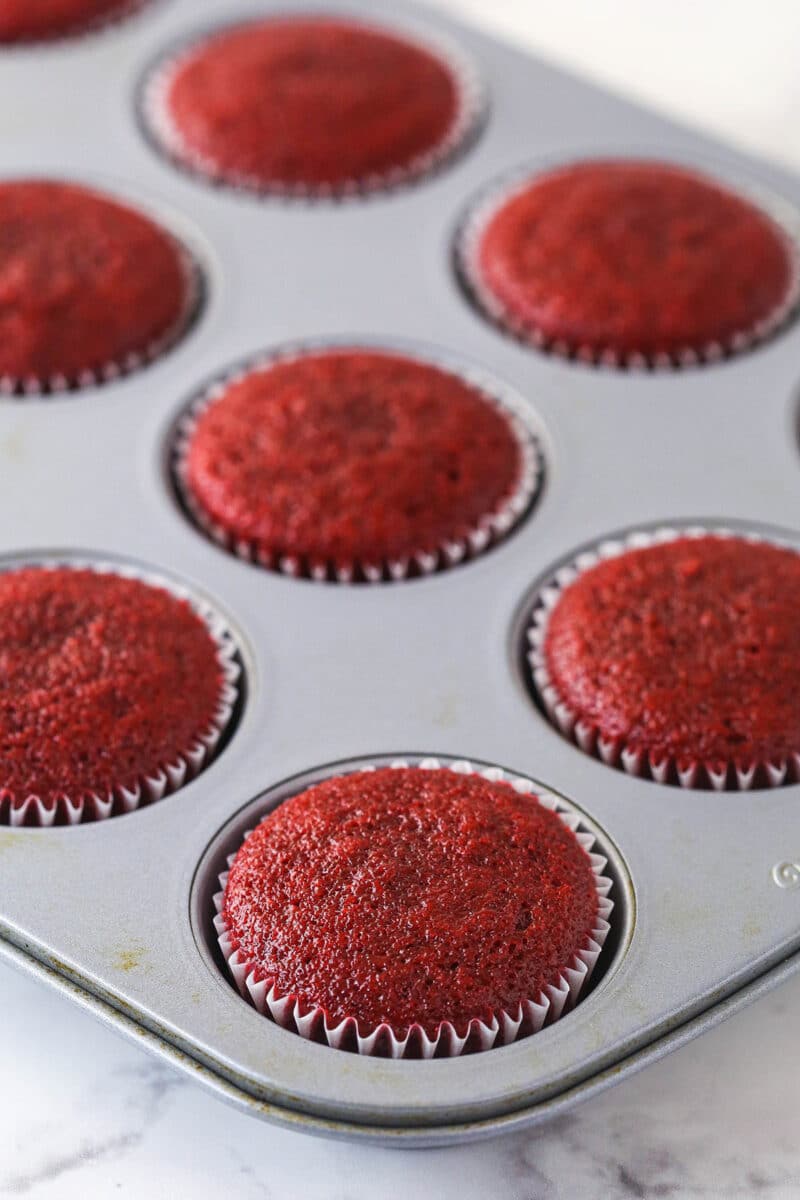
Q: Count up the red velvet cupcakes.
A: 8